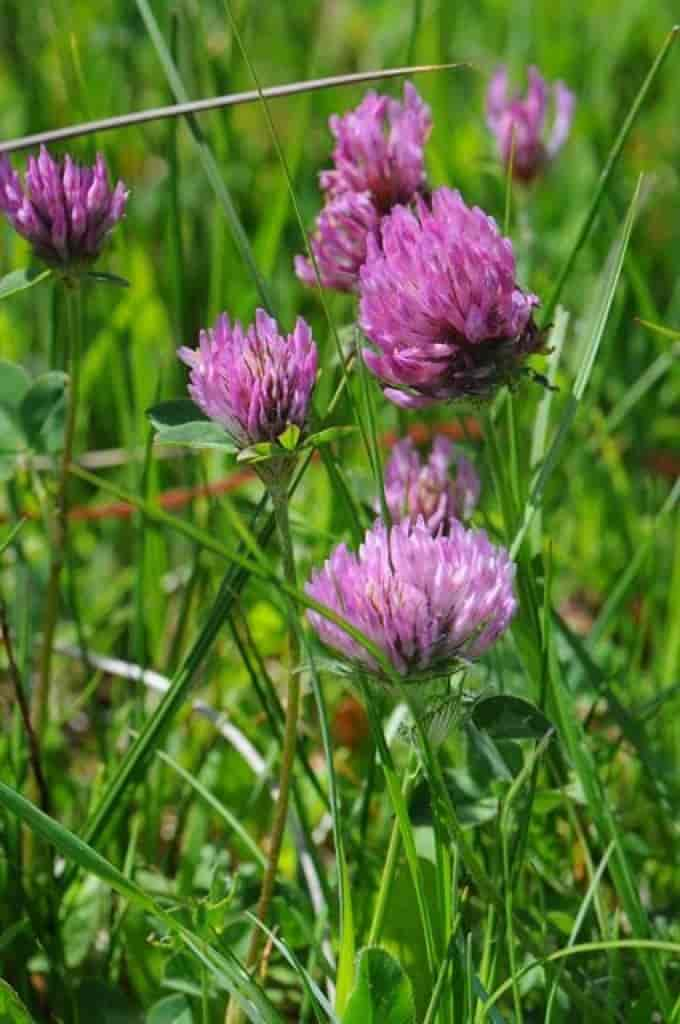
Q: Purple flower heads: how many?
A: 8